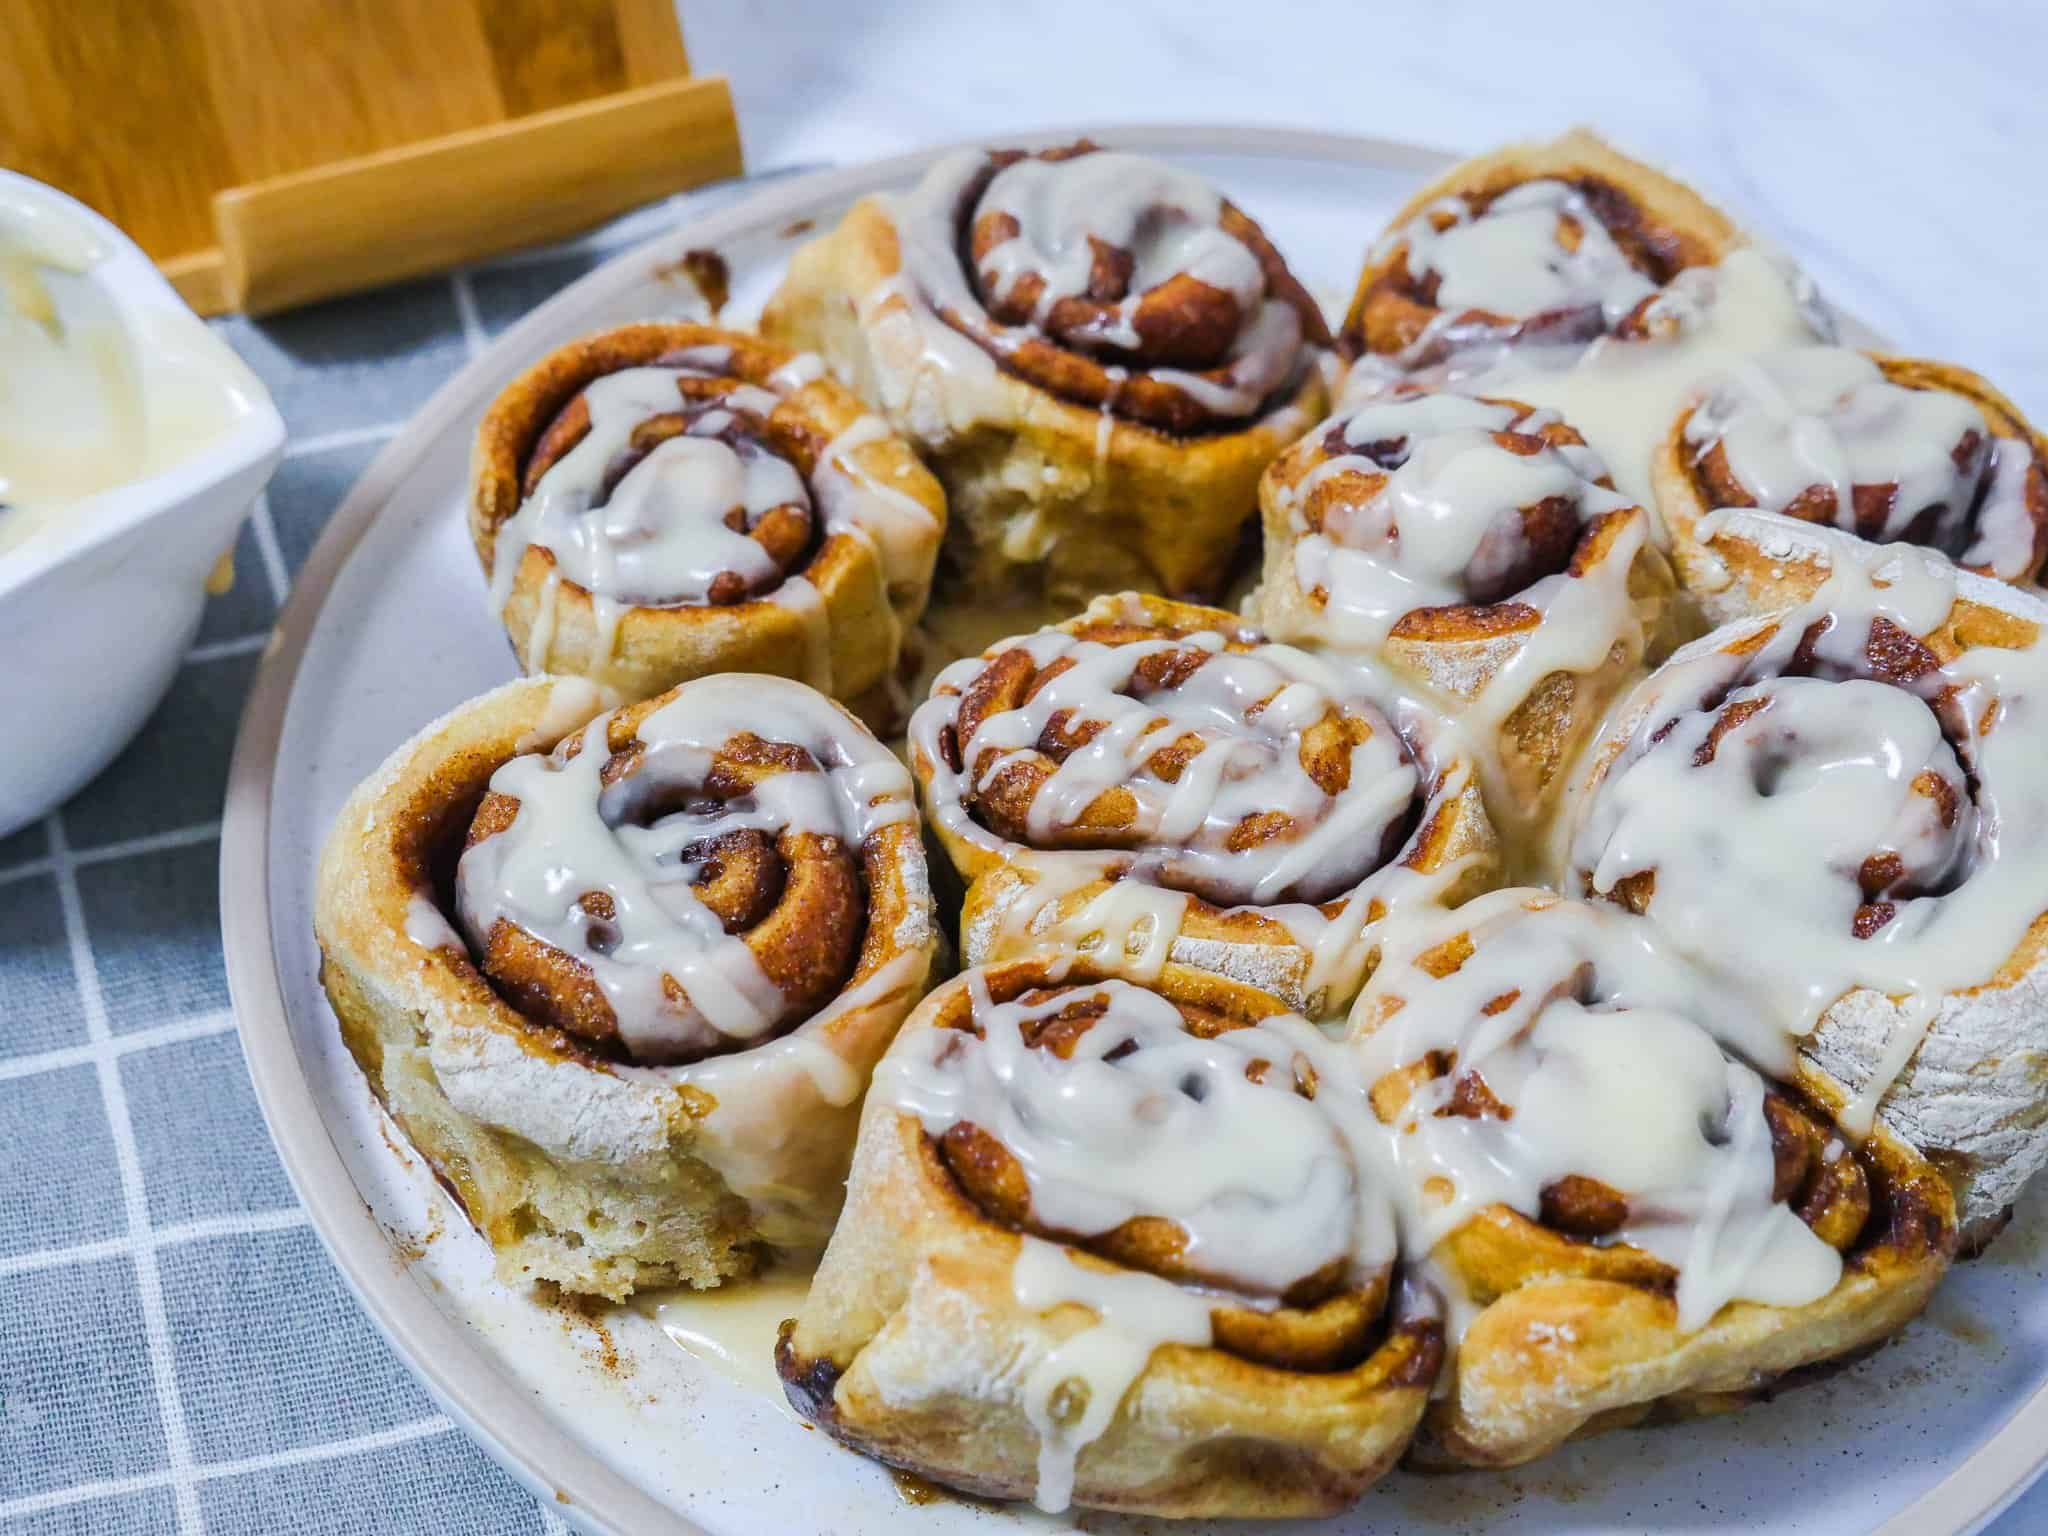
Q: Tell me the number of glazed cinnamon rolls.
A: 10